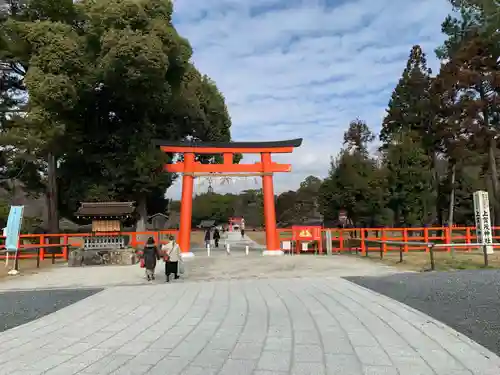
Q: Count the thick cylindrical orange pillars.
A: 2